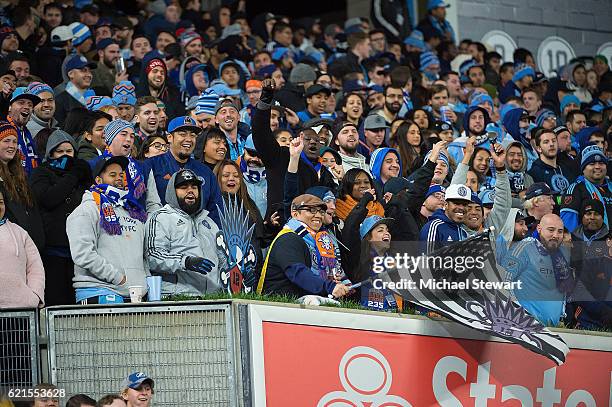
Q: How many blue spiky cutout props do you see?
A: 1